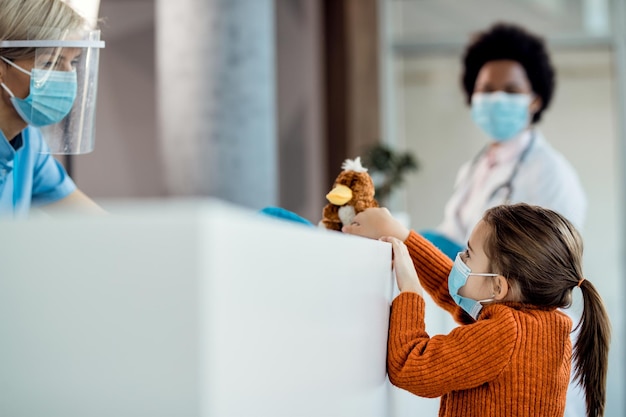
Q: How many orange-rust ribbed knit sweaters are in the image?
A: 1